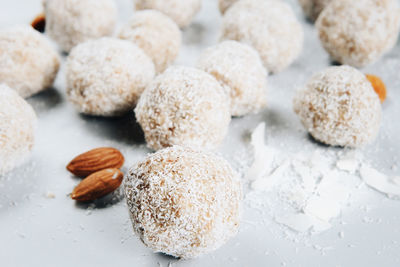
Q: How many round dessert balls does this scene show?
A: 14